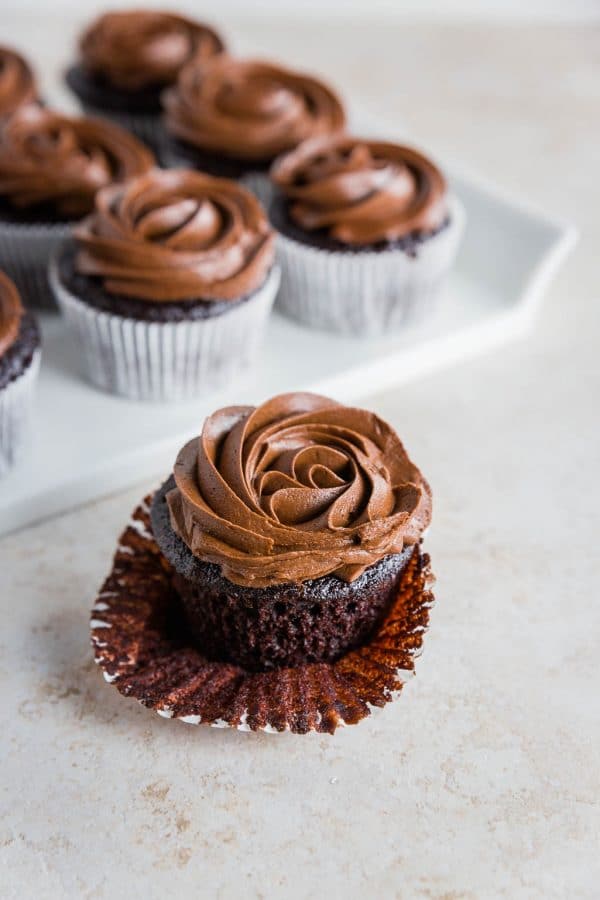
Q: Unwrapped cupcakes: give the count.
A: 1